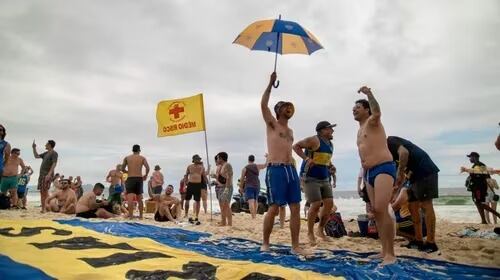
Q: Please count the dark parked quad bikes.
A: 1